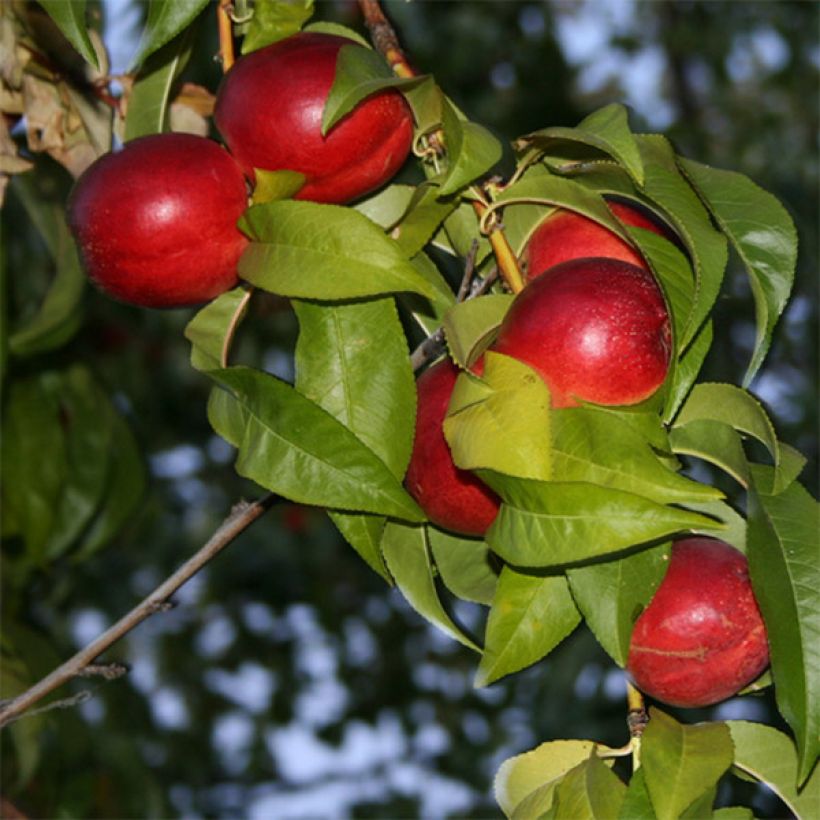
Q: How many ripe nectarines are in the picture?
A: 6